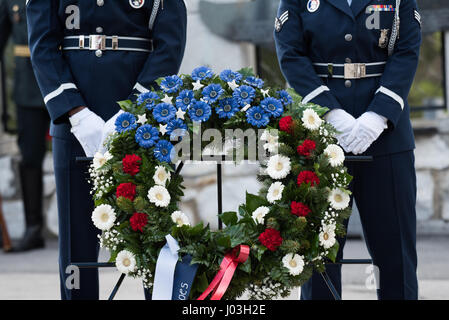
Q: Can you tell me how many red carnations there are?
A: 8